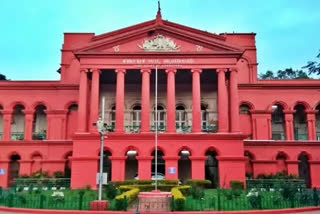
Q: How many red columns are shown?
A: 8